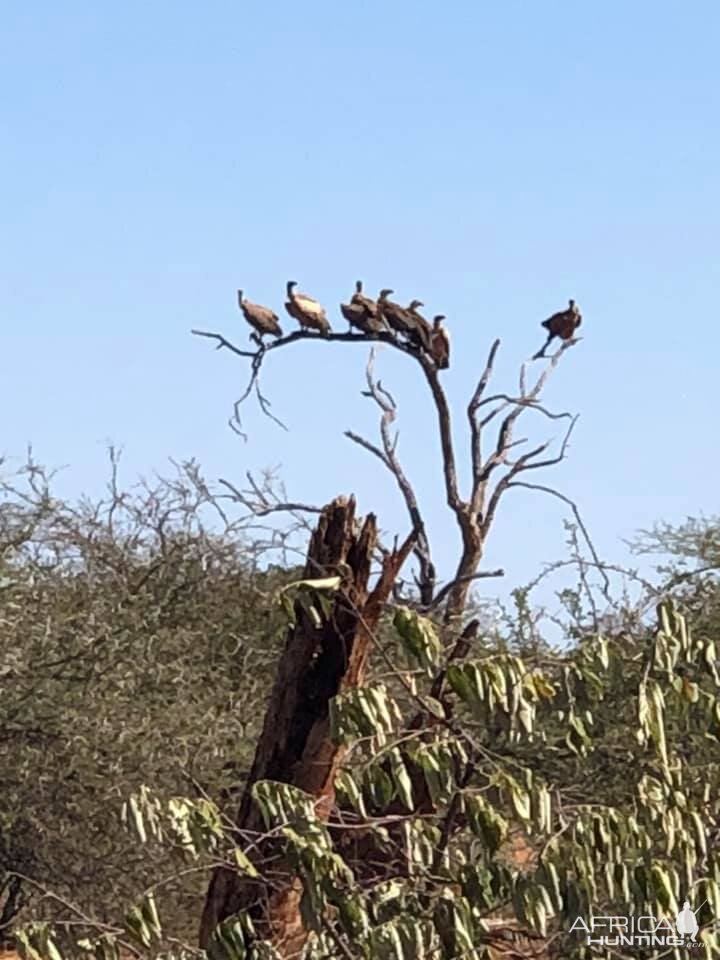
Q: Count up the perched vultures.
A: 7